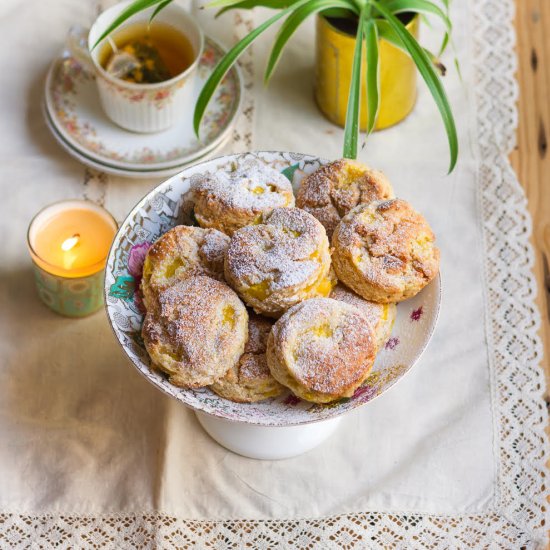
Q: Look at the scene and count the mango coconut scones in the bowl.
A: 9